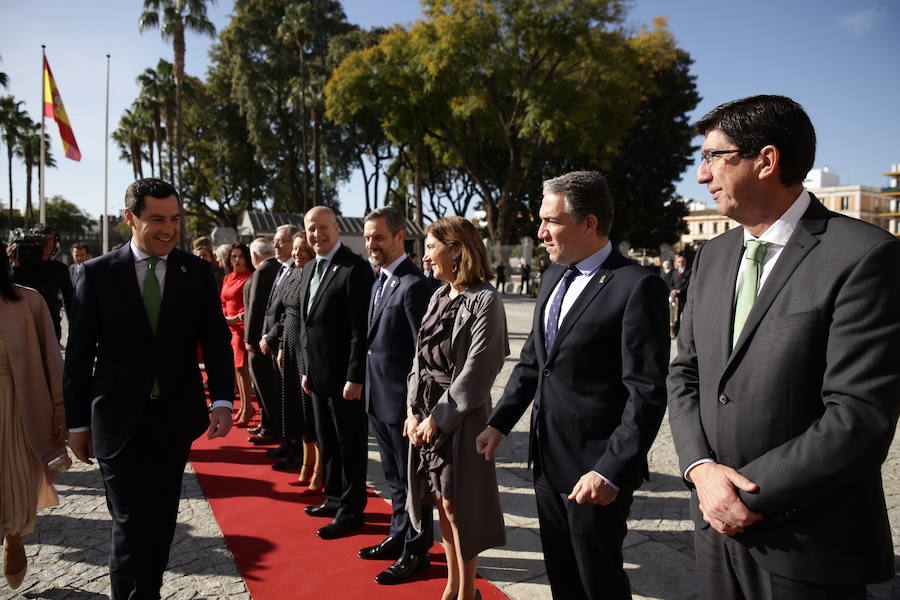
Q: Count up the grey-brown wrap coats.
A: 1